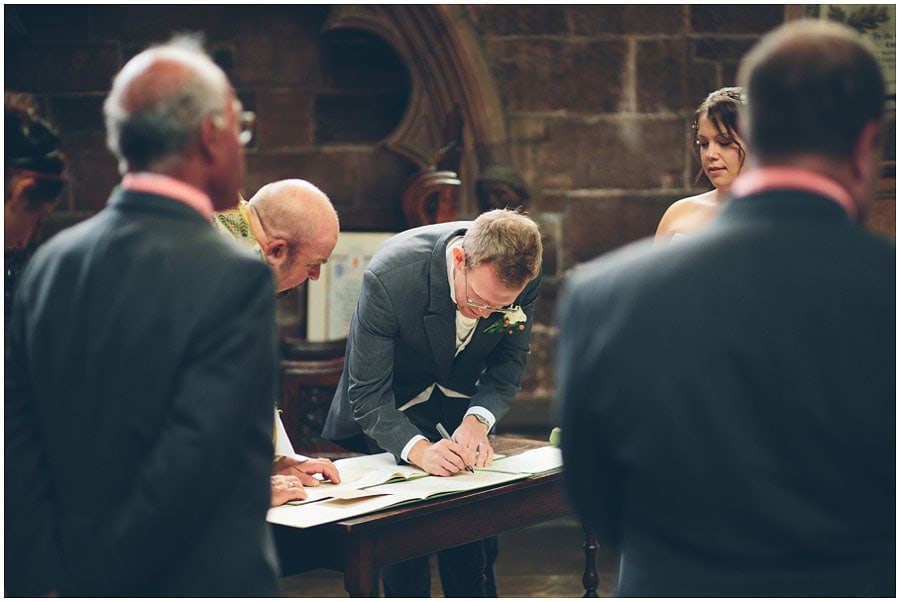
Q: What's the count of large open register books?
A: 2